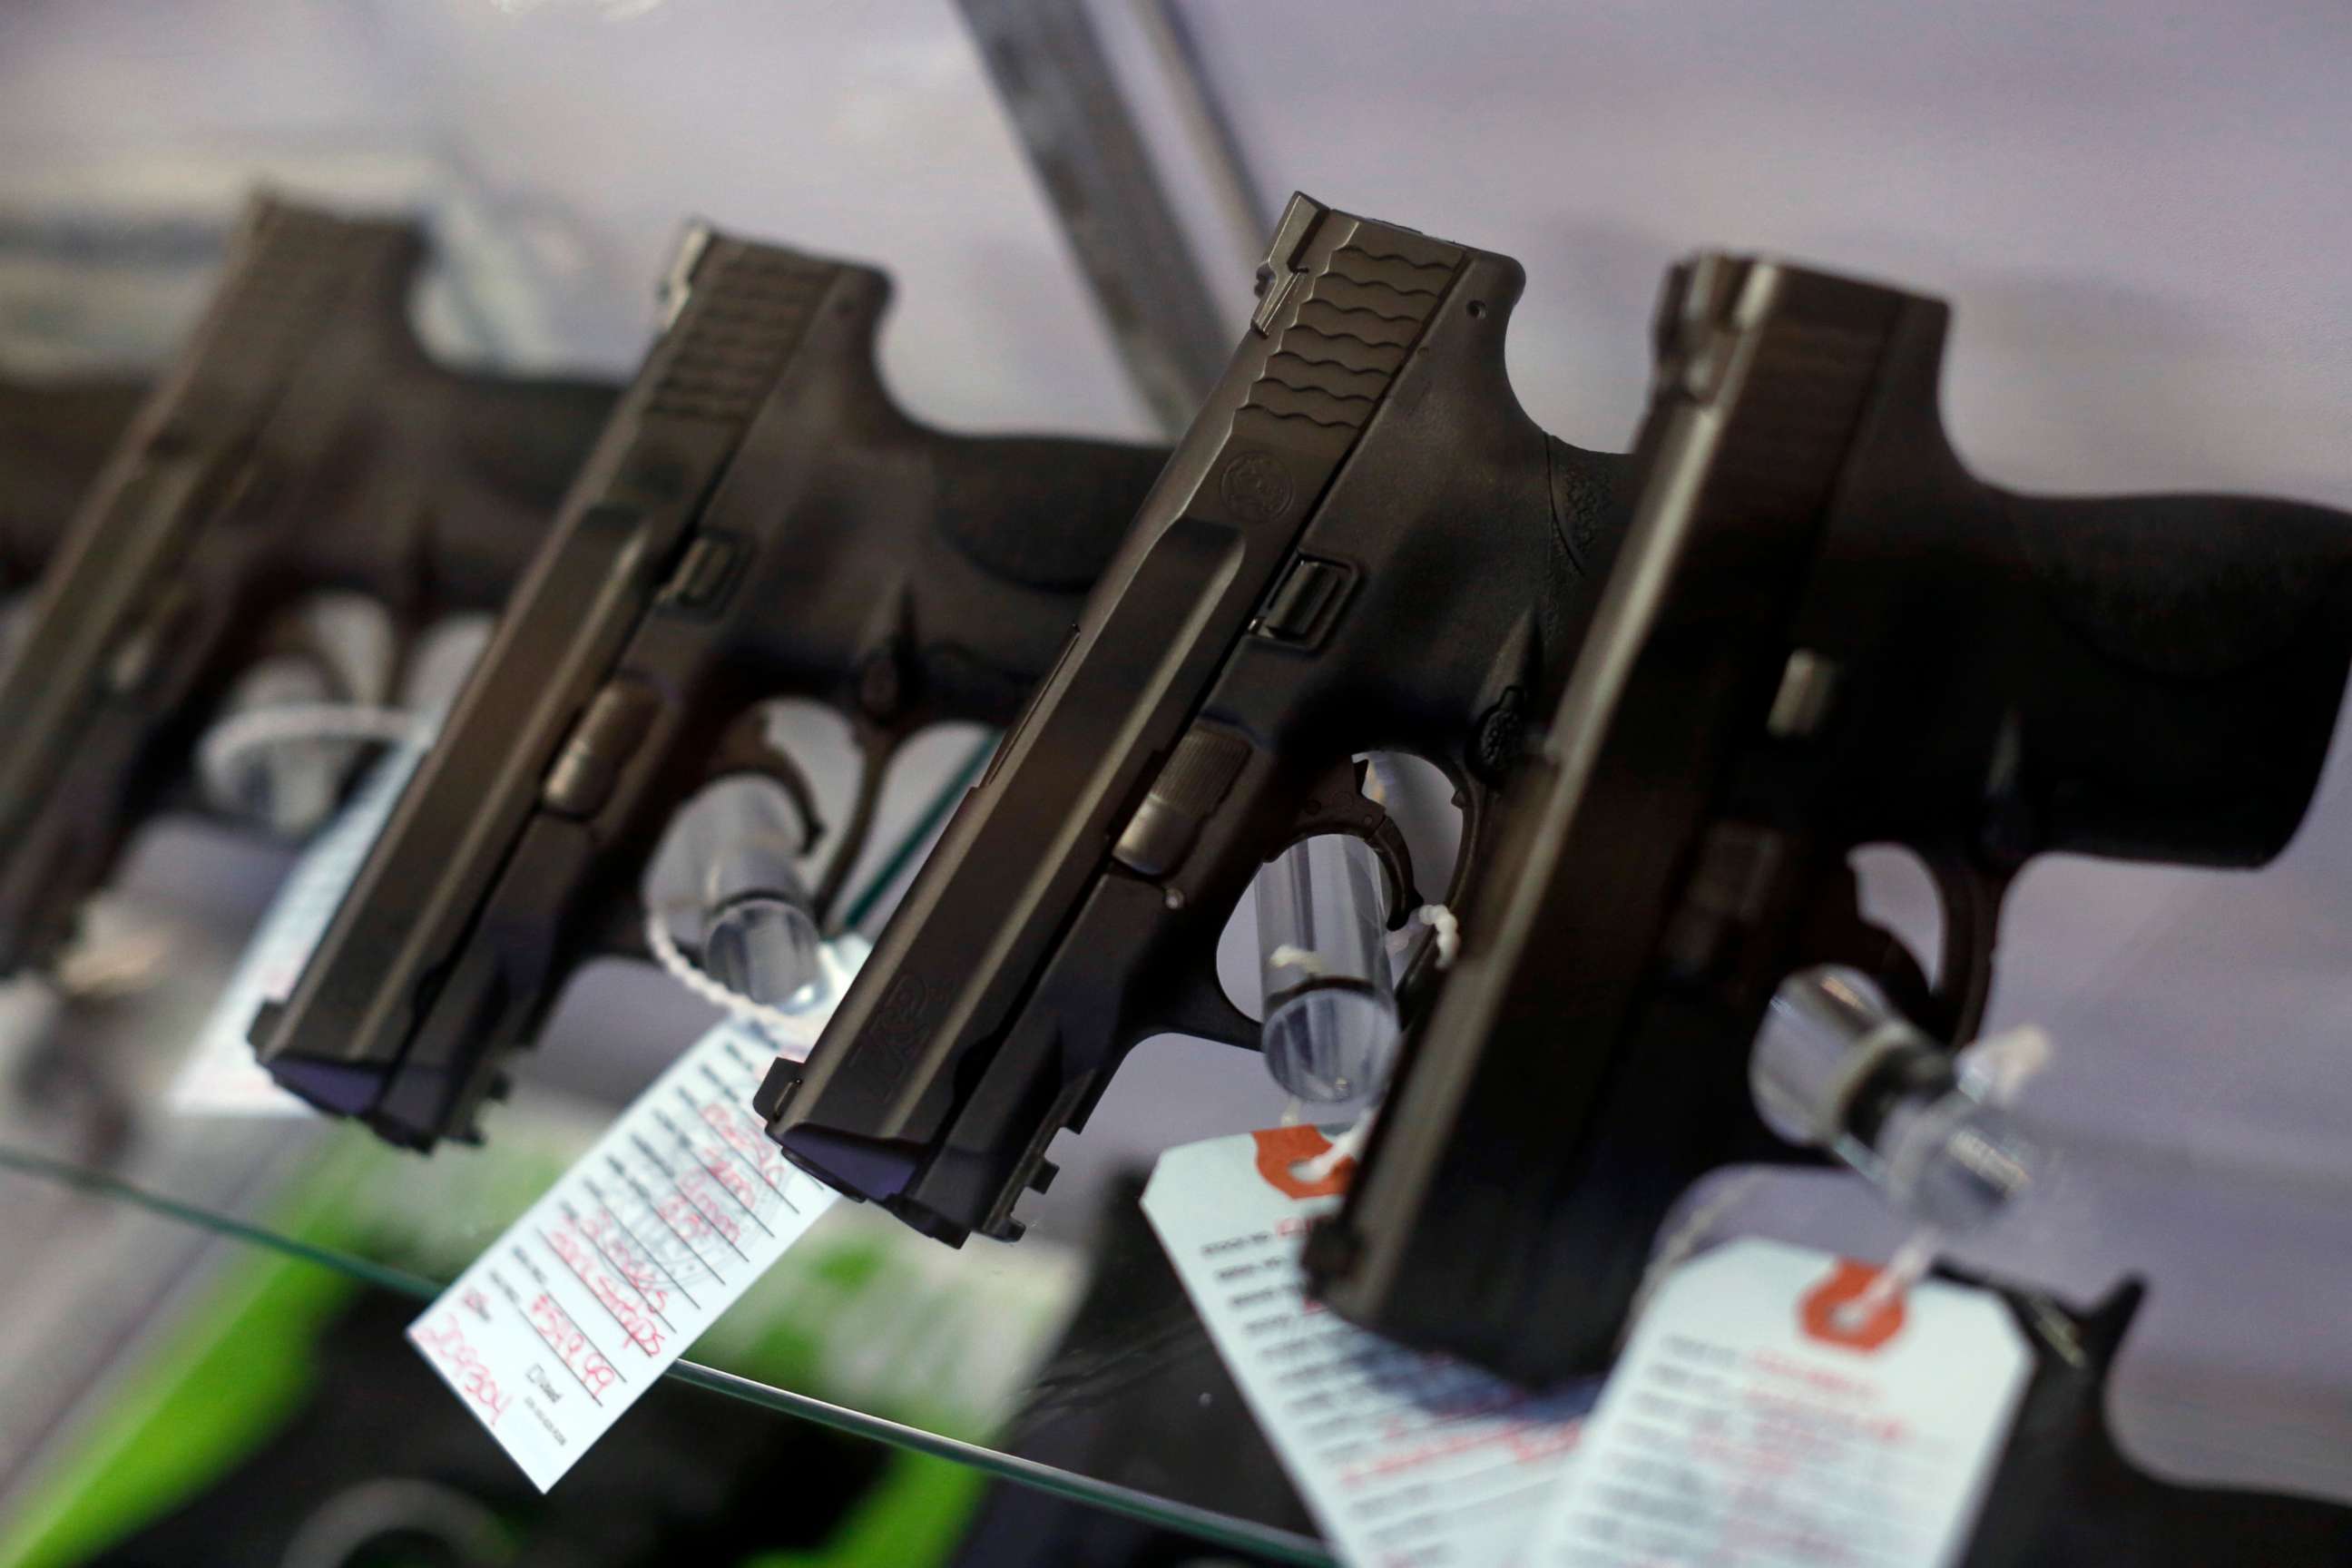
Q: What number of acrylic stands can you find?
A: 4